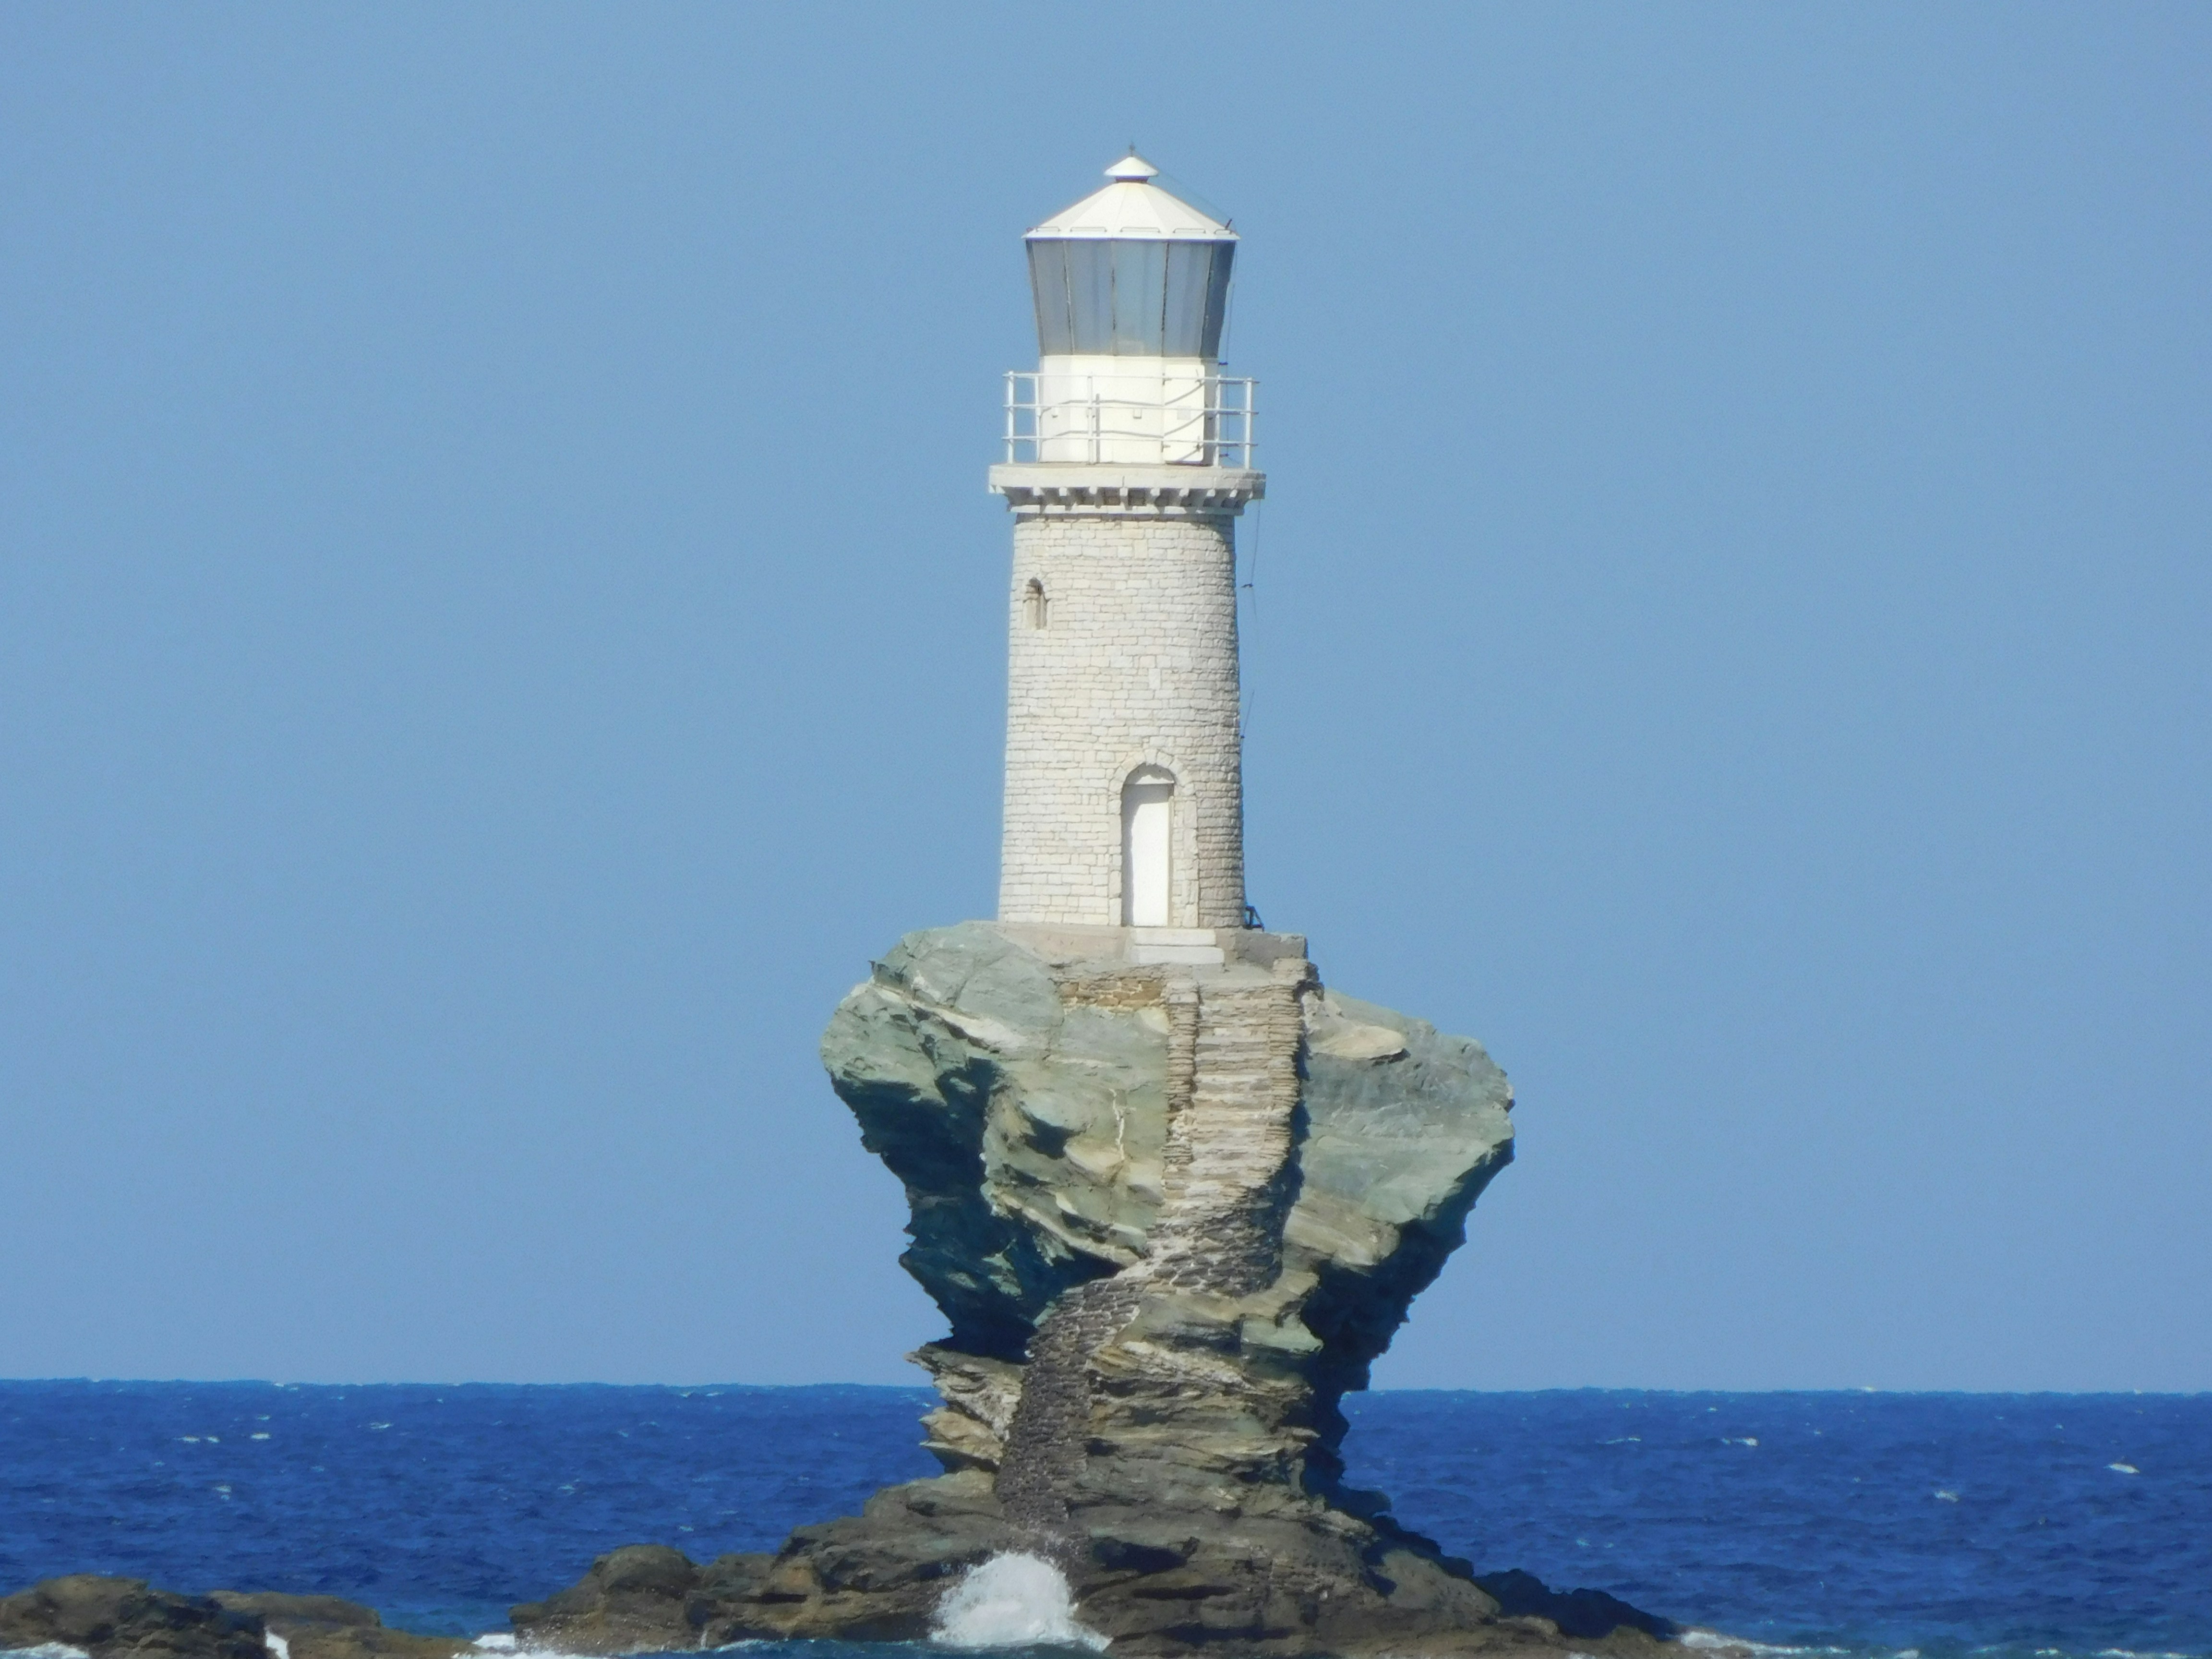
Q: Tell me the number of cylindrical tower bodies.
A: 1